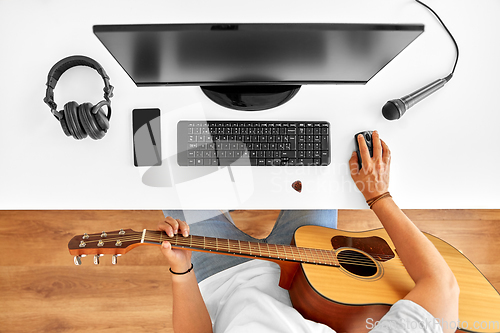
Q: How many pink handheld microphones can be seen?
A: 0